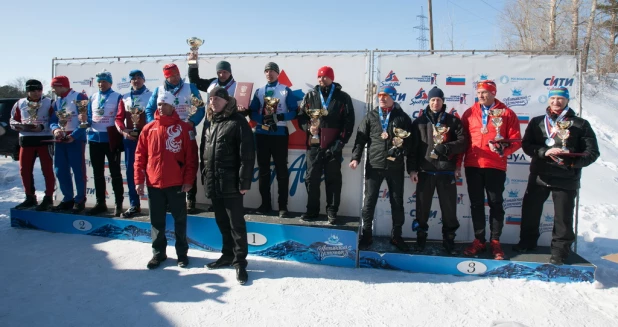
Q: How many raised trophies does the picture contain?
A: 1